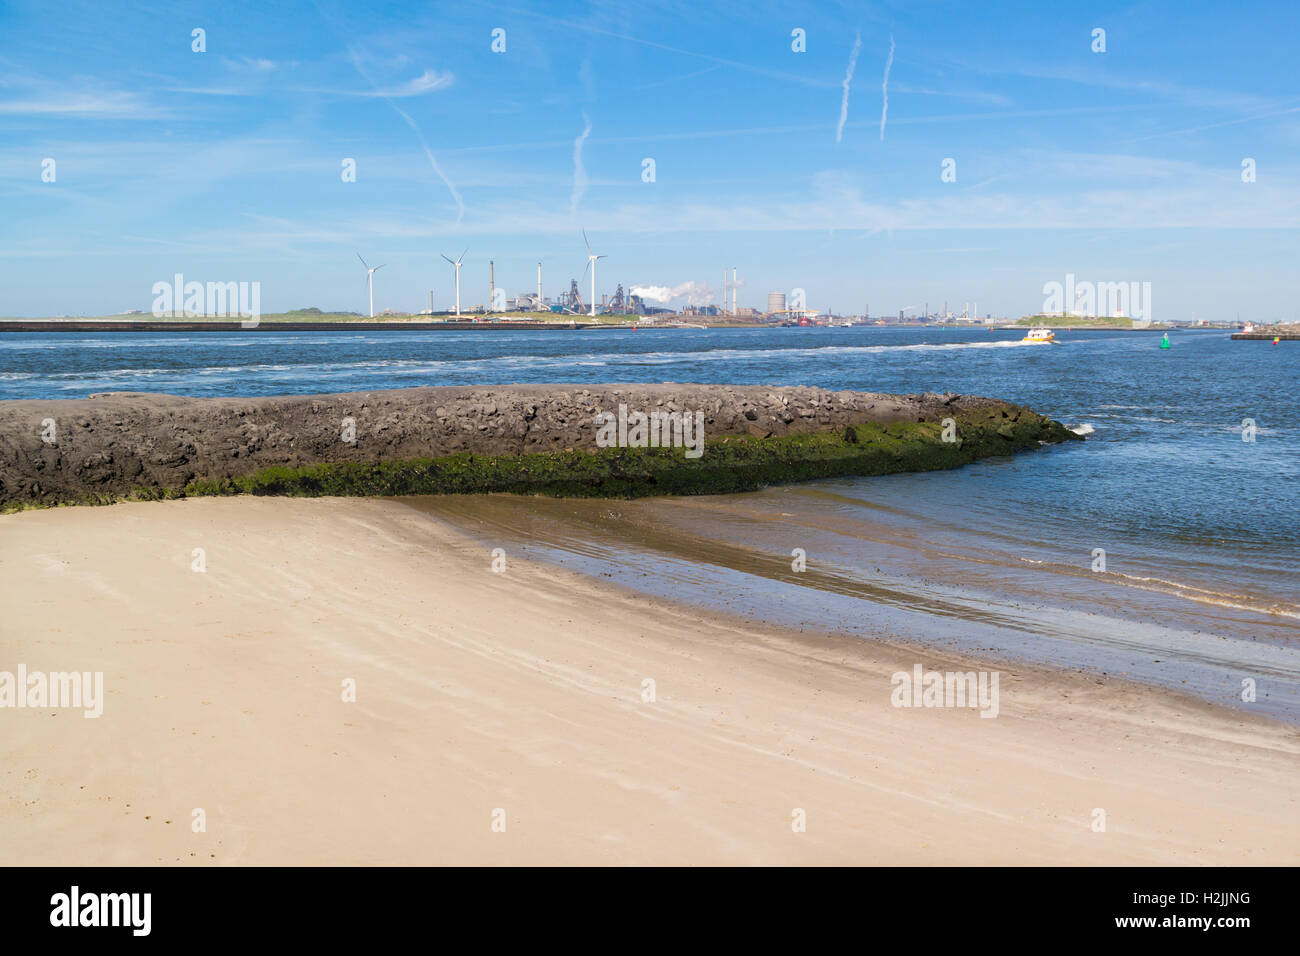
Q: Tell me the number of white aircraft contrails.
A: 4